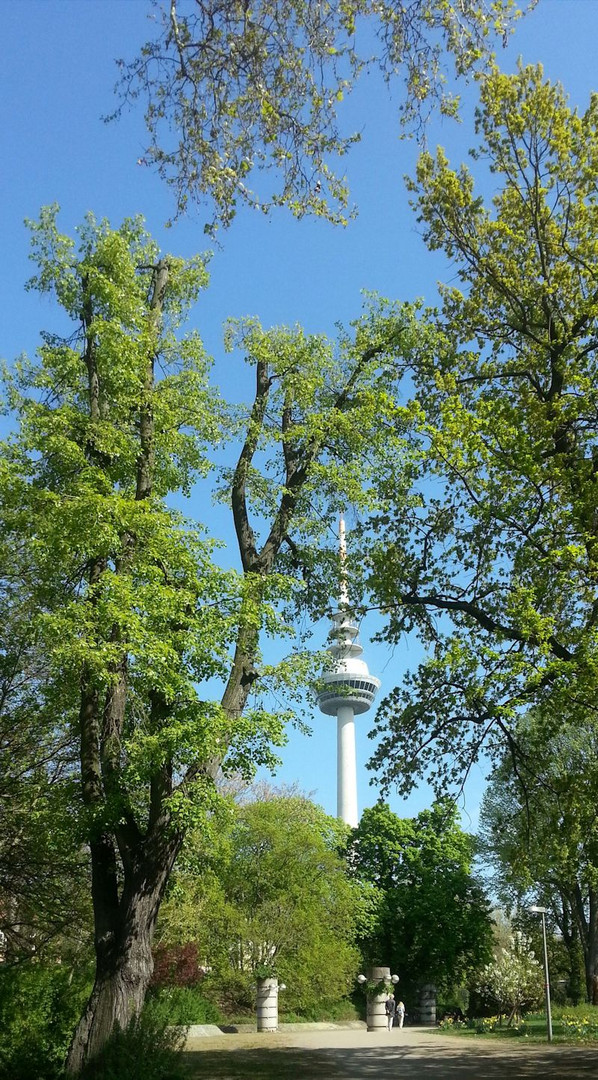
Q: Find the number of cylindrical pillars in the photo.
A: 3